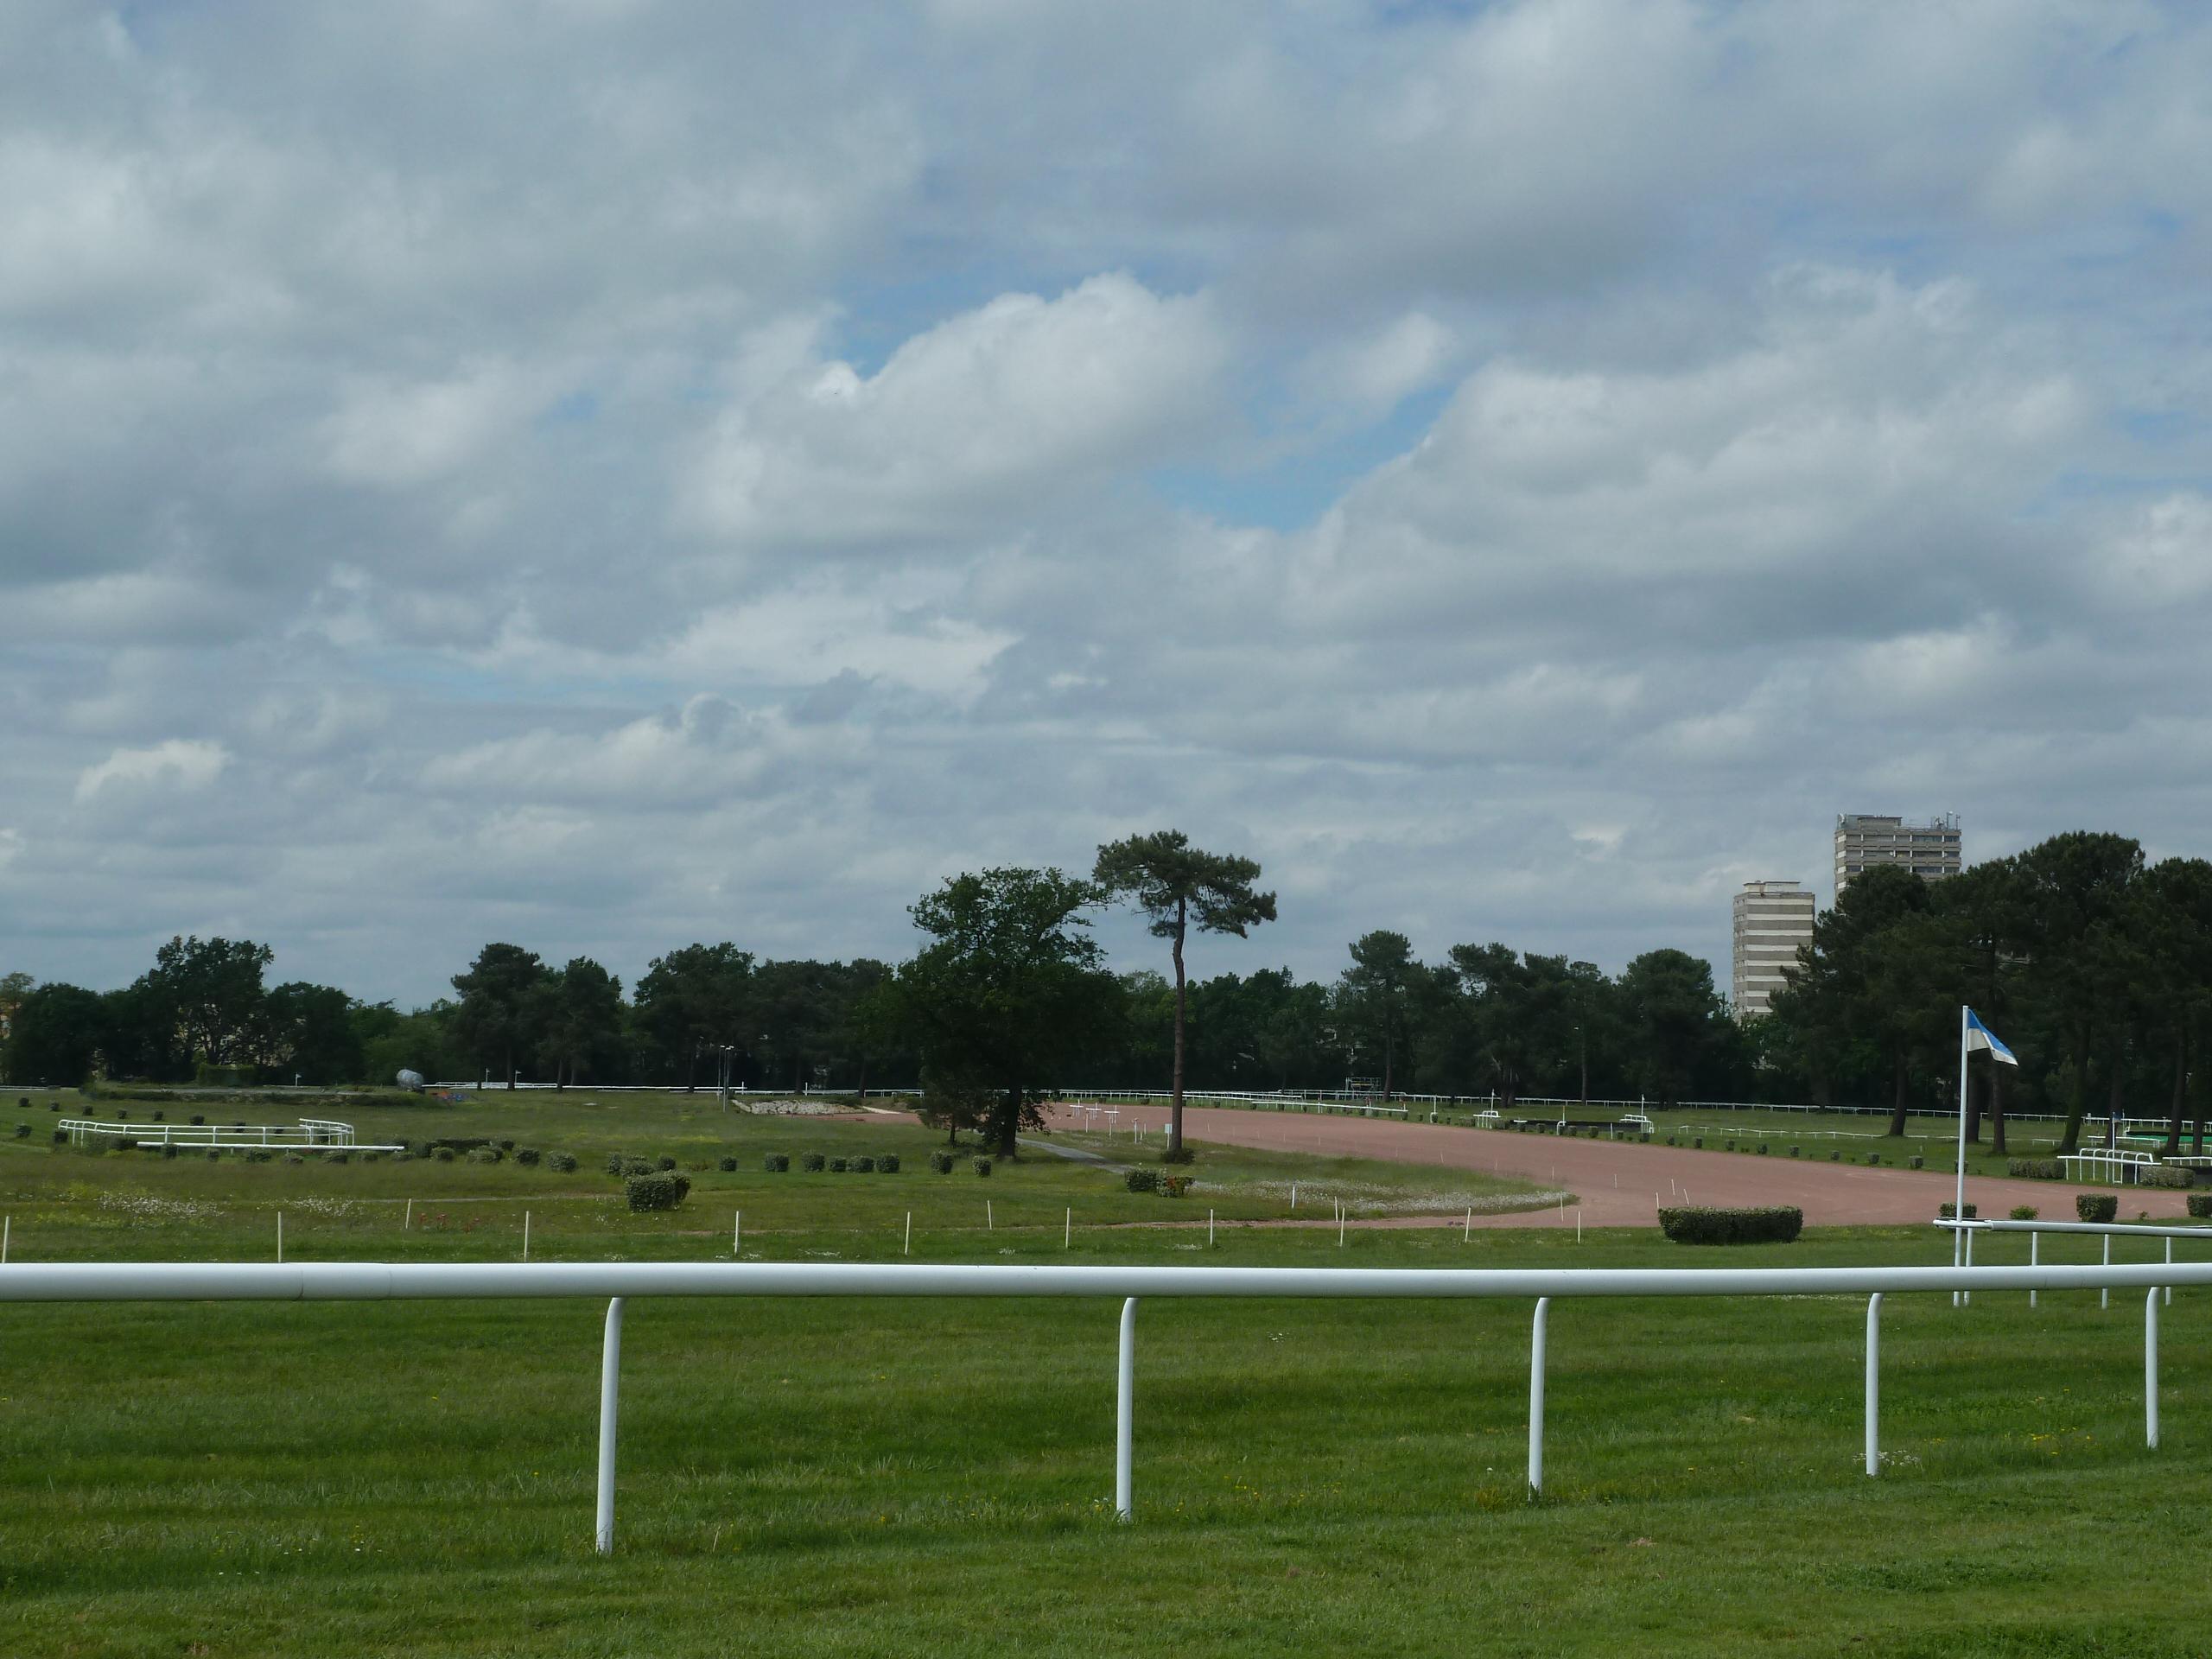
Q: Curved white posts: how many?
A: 5